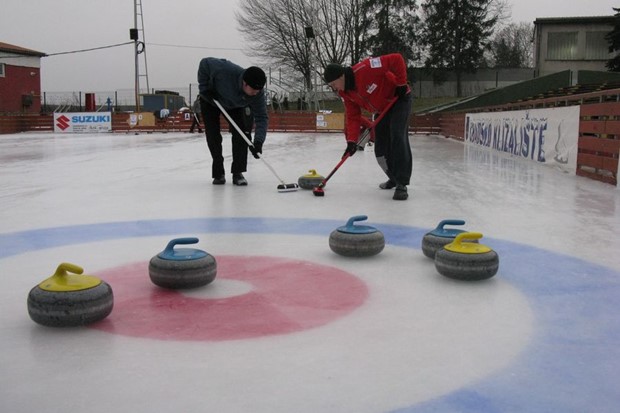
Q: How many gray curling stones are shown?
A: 6